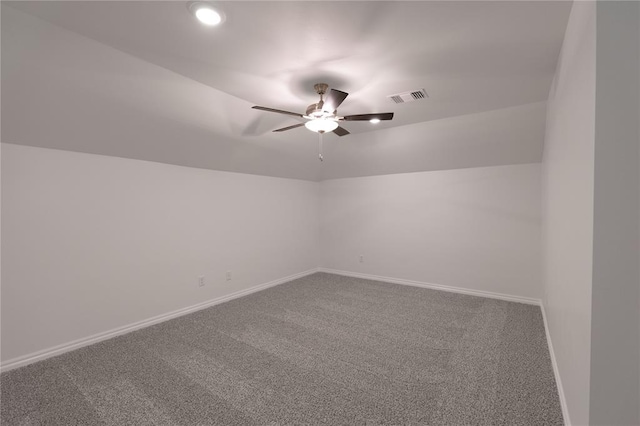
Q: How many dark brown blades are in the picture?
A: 5